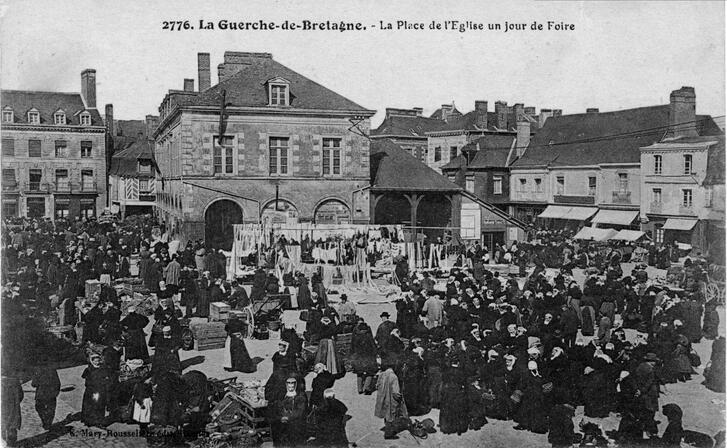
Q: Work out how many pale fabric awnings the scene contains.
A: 5